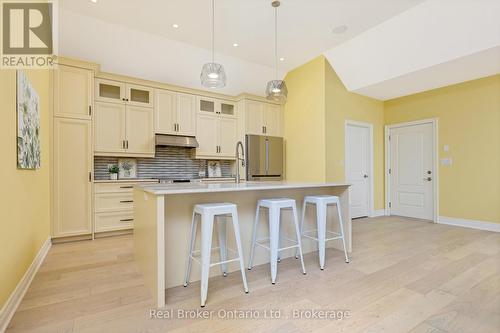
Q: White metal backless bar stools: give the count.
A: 3